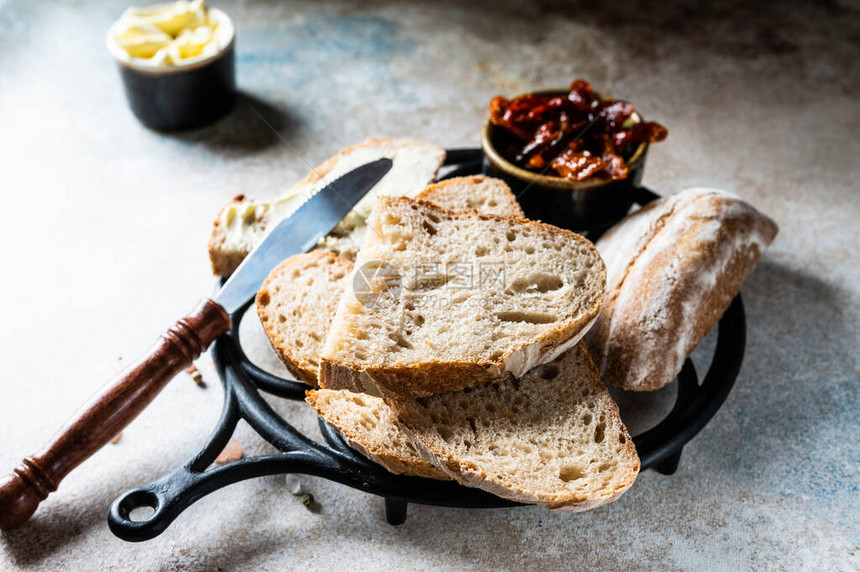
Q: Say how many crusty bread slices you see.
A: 6